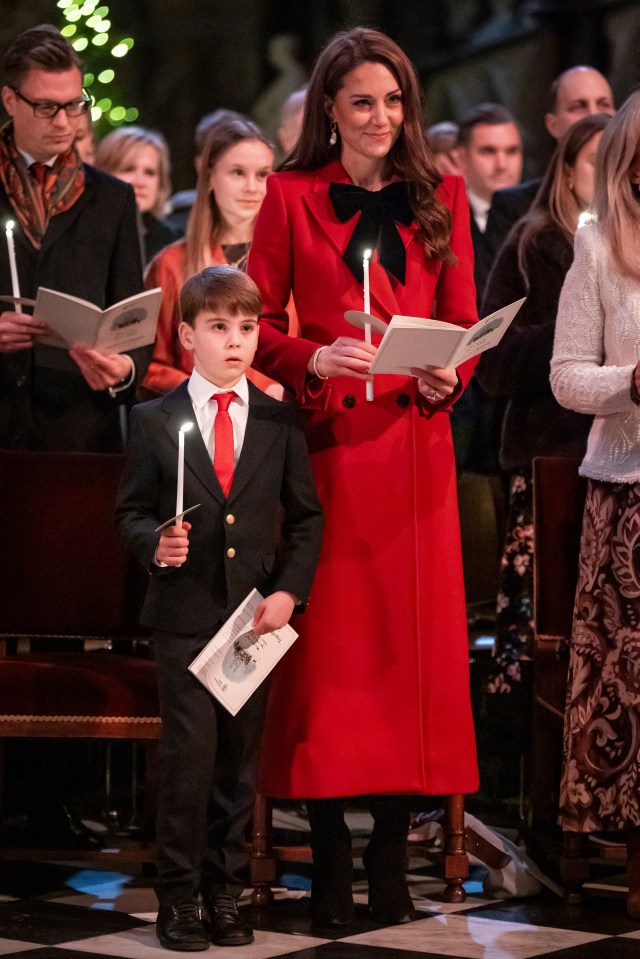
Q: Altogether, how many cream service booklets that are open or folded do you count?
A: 3